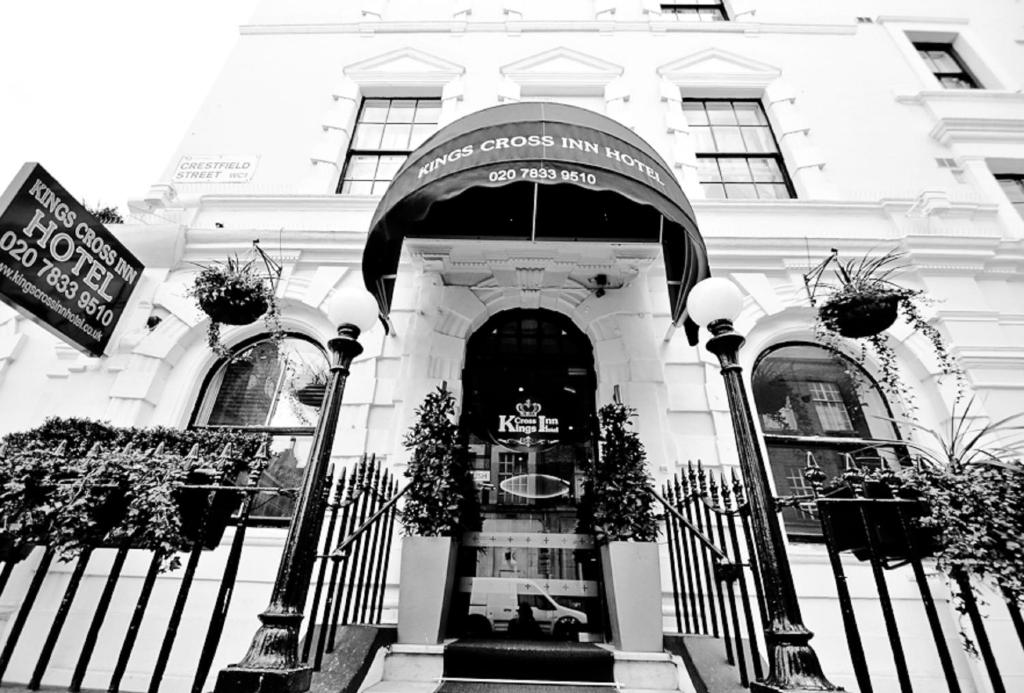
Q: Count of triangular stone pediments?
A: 3